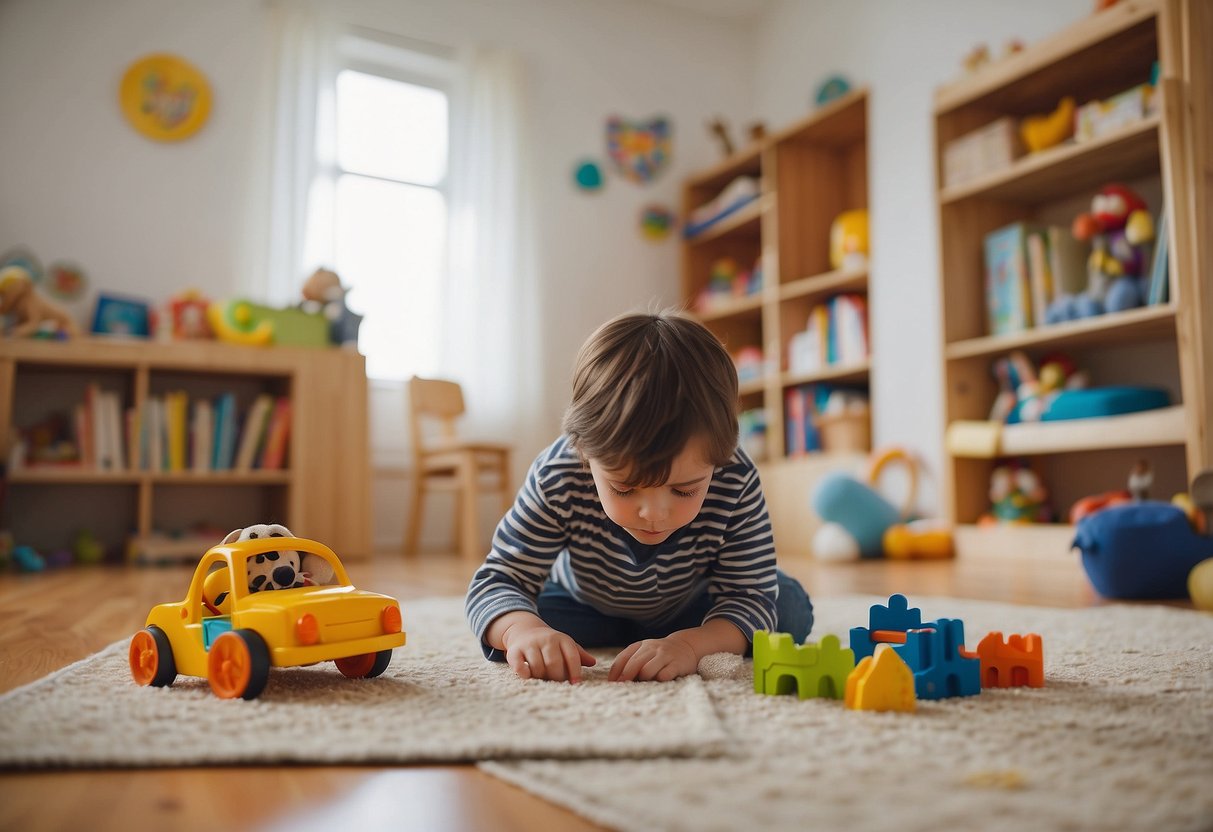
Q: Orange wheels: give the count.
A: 3